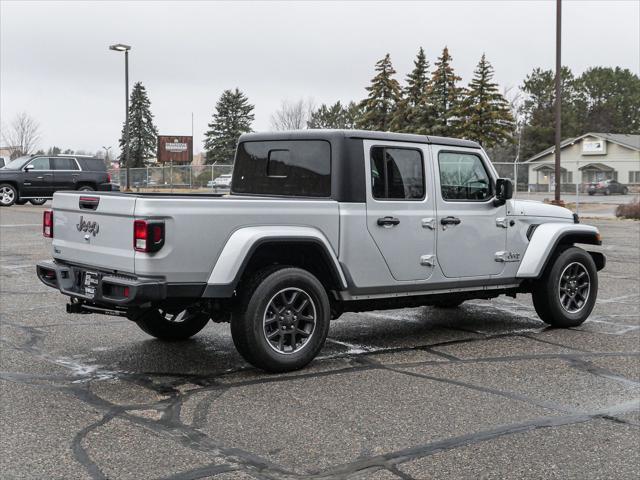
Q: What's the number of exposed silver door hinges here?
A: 4